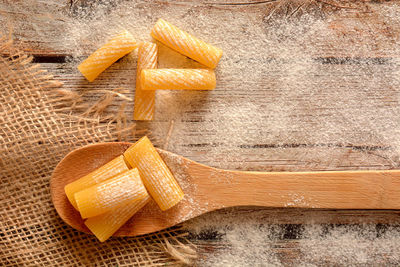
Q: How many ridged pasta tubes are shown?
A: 8